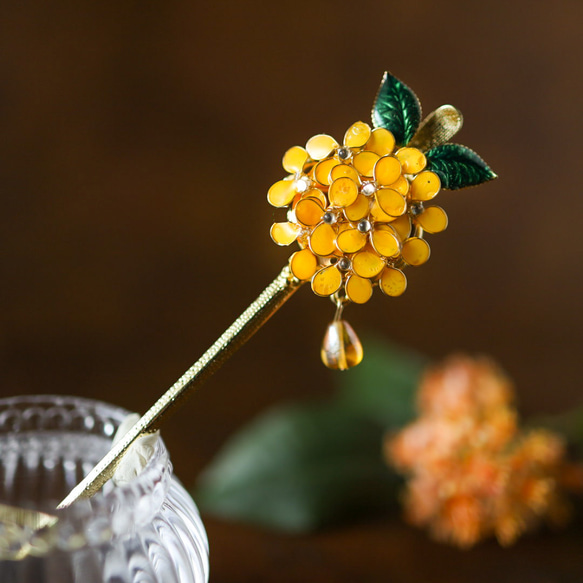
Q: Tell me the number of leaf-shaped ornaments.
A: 2